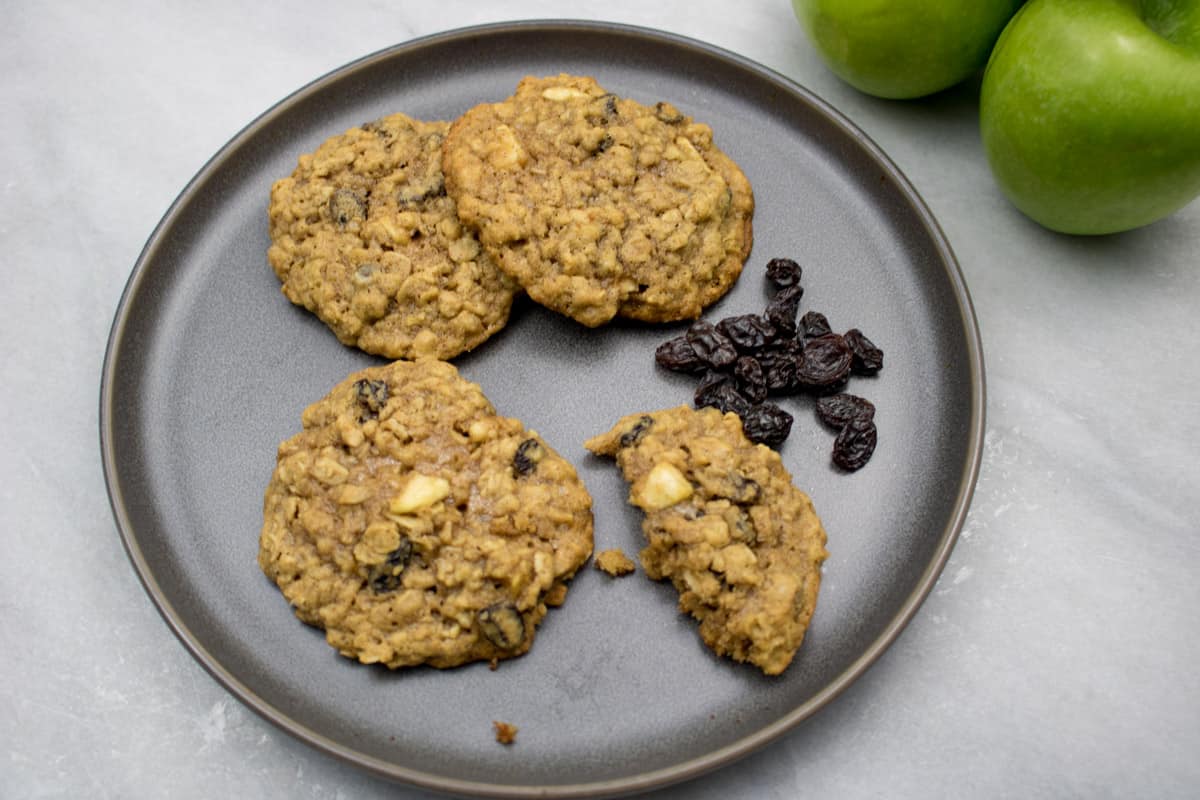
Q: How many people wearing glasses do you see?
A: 0